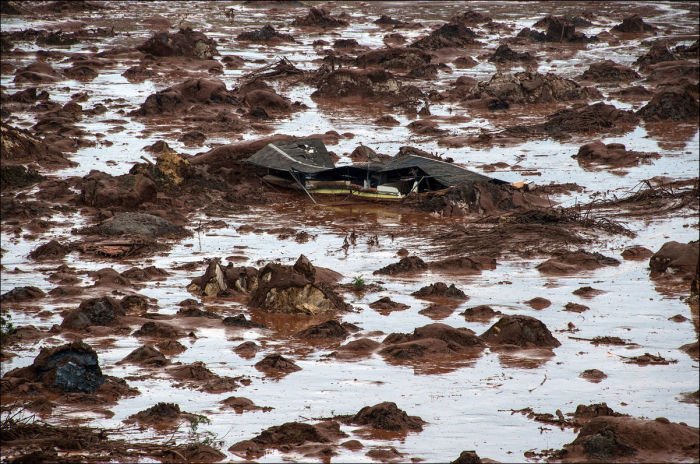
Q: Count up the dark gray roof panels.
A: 2